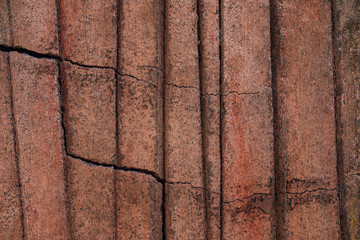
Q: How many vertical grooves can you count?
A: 8